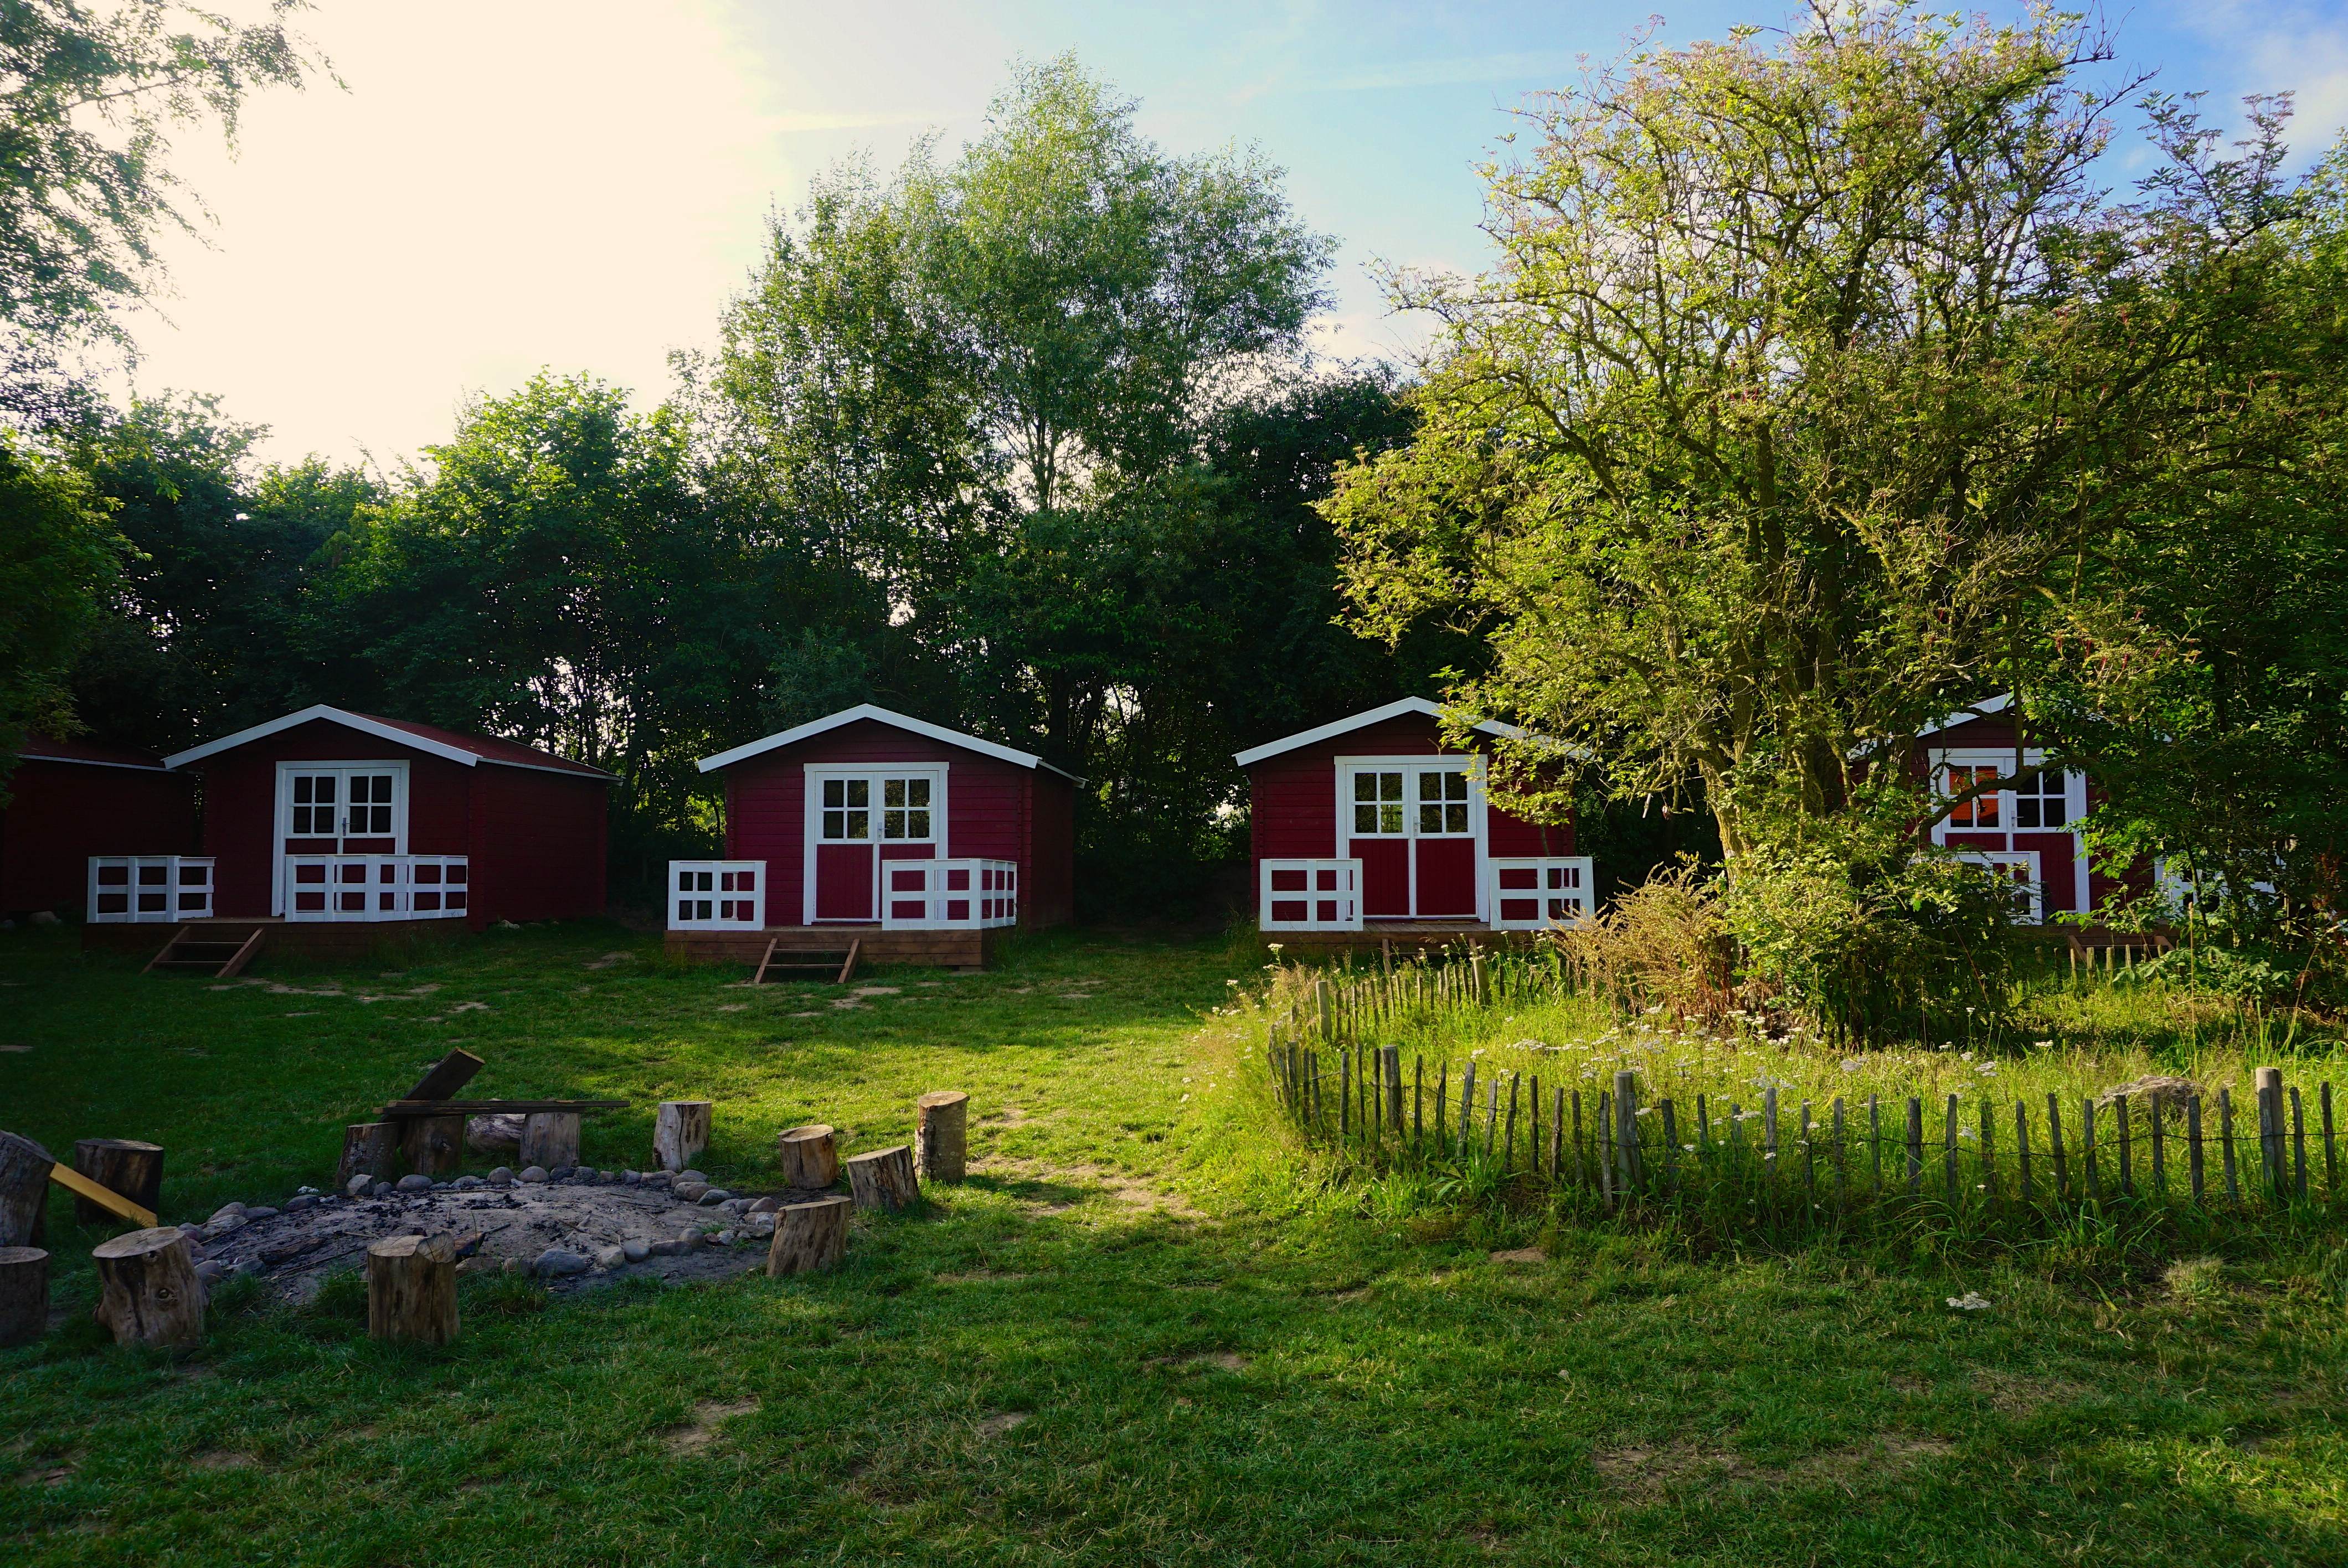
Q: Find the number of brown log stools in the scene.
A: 13